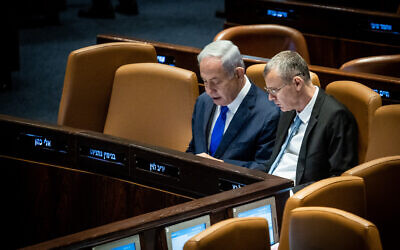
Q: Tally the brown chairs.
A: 11